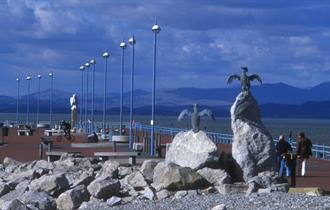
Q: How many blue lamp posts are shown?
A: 11